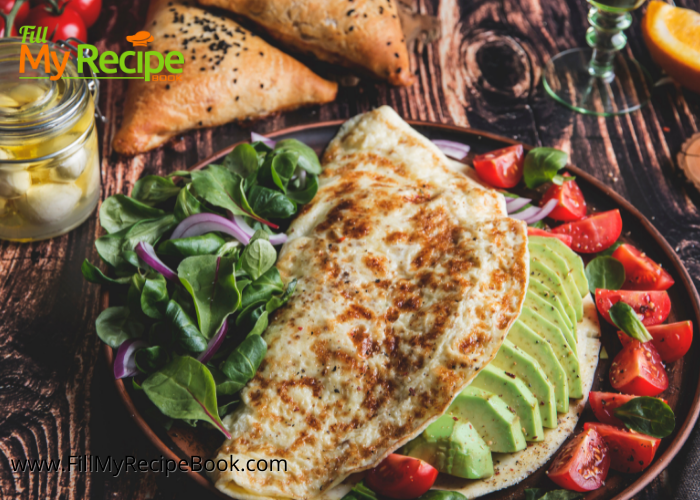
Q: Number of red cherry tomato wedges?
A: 12